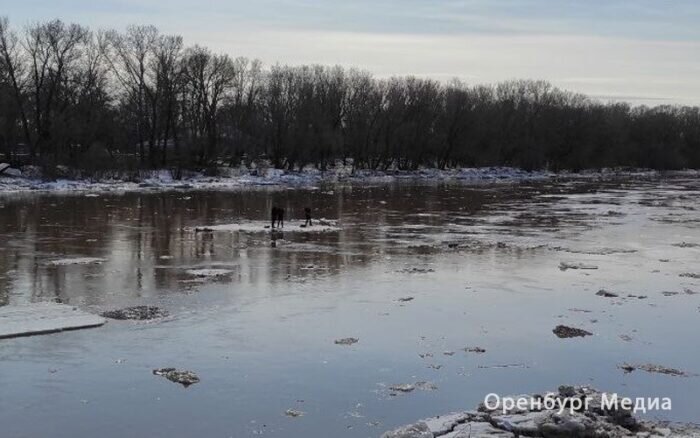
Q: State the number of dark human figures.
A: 3